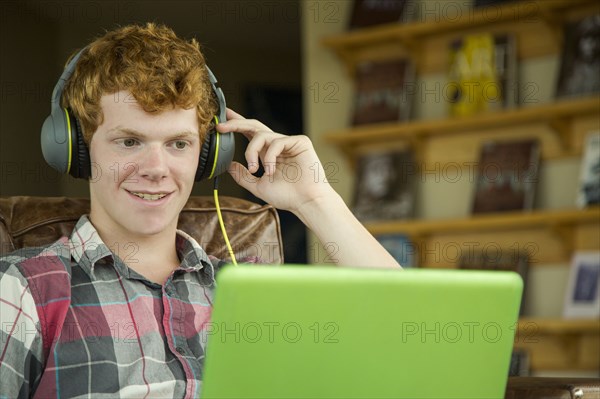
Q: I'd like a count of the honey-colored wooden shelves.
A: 4